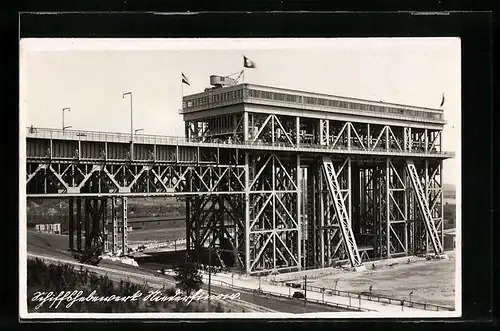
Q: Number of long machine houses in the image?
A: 1